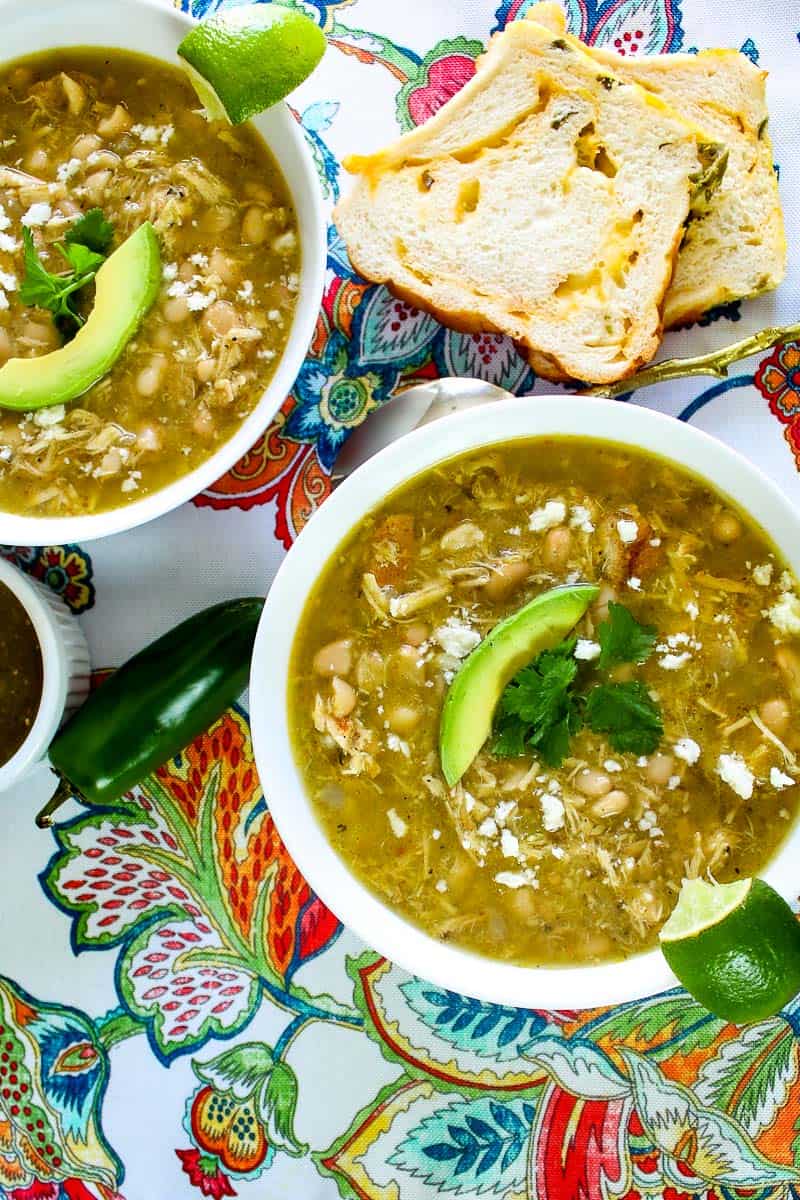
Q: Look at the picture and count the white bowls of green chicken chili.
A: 2